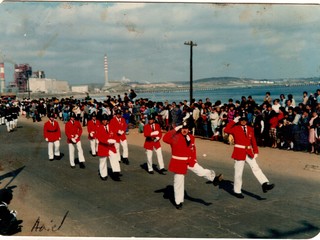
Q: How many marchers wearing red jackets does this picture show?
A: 8